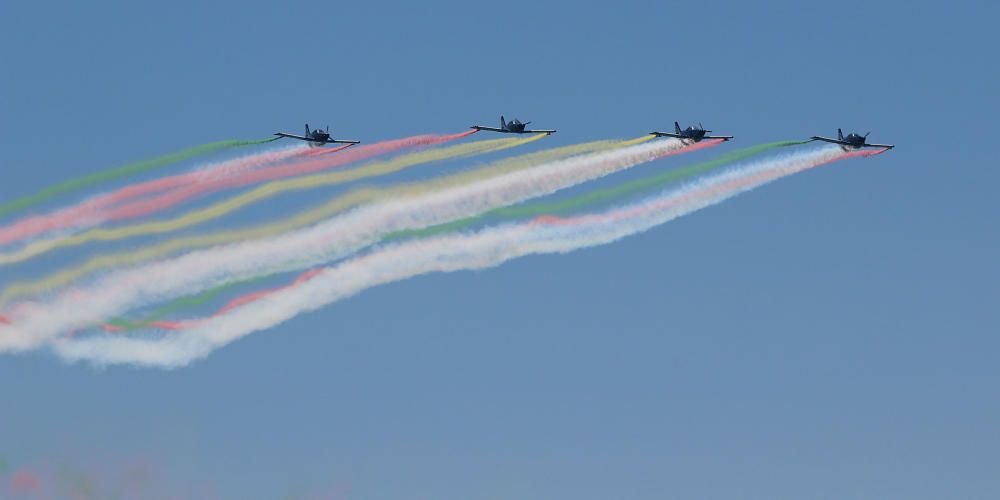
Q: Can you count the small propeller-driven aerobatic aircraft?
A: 4